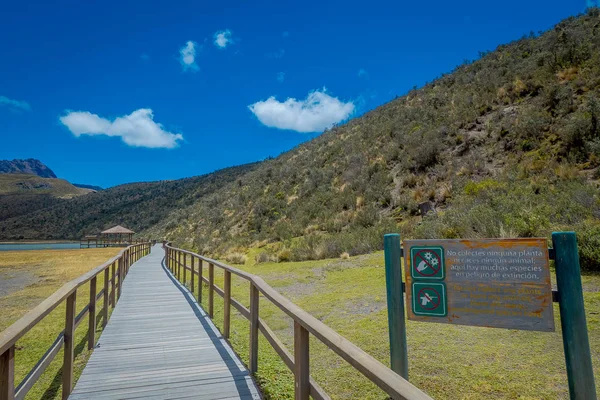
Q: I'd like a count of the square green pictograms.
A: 2